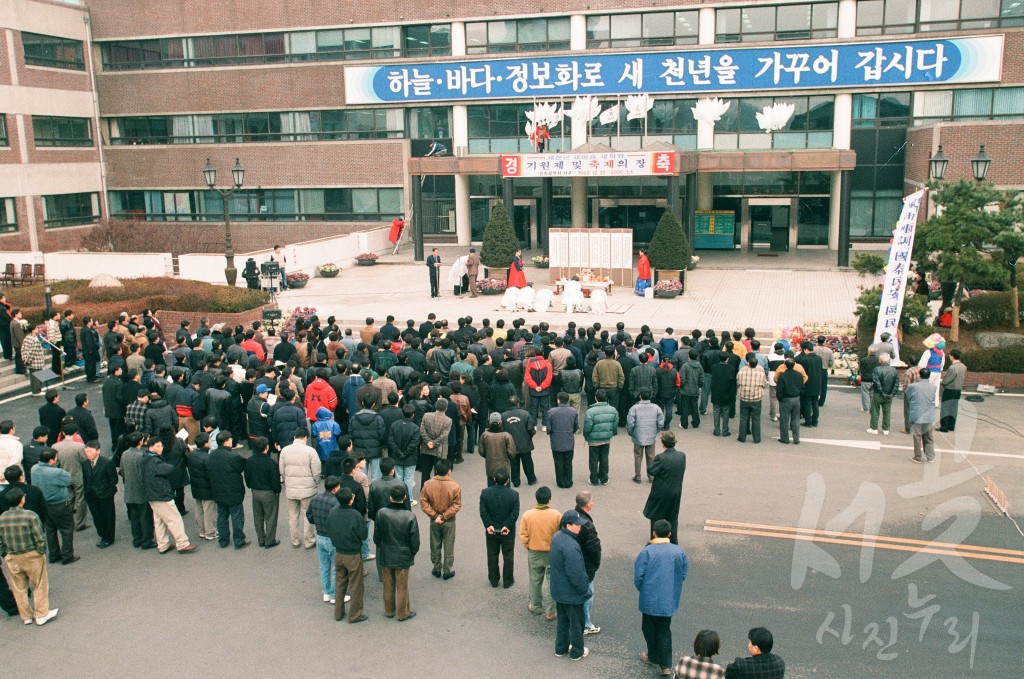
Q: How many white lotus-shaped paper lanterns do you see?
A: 5